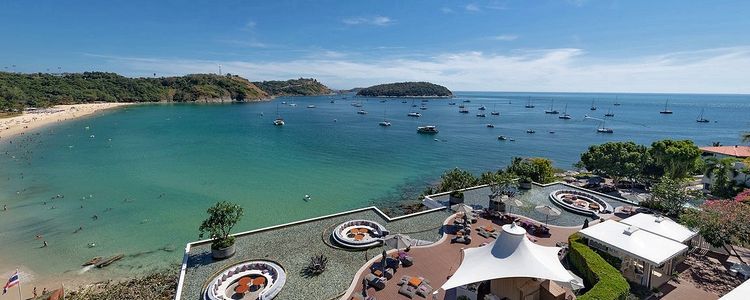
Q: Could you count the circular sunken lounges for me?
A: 3